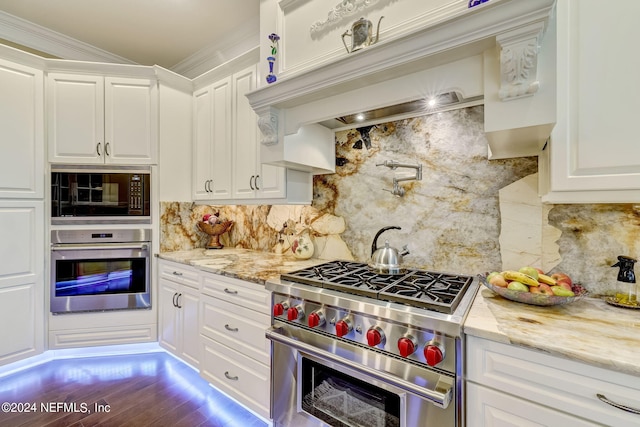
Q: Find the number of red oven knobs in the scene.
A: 7